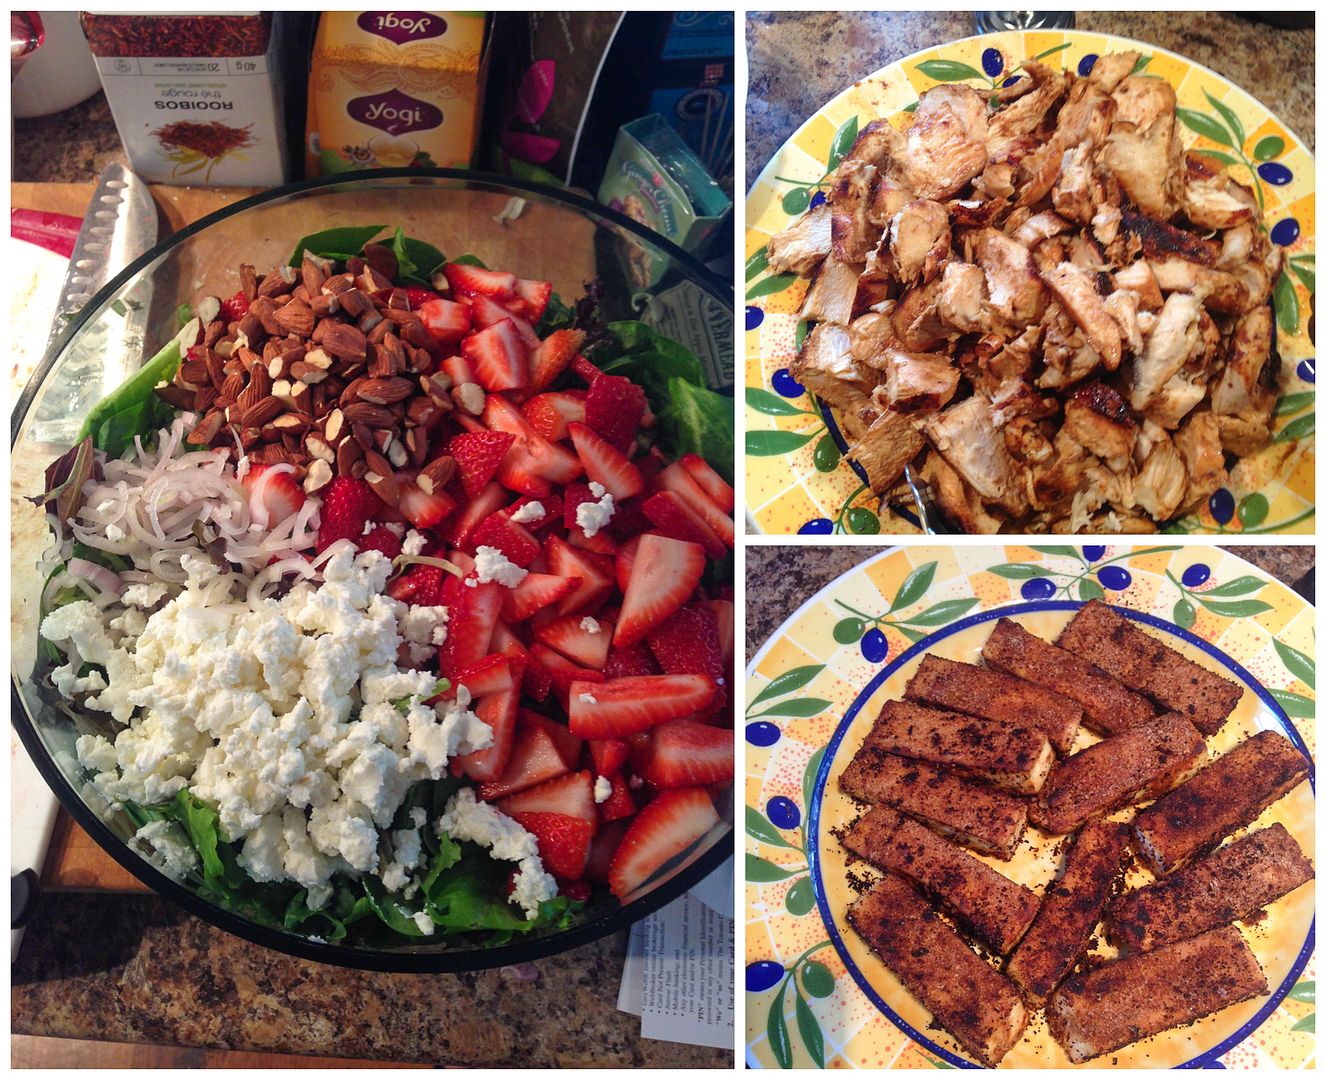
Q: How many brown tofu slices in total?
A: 12